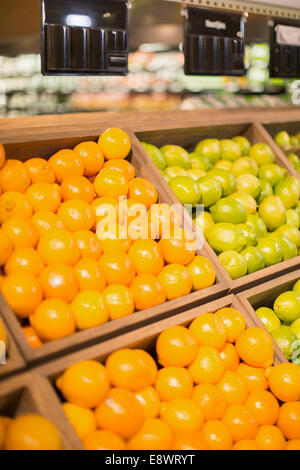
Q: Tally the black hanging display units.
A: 3